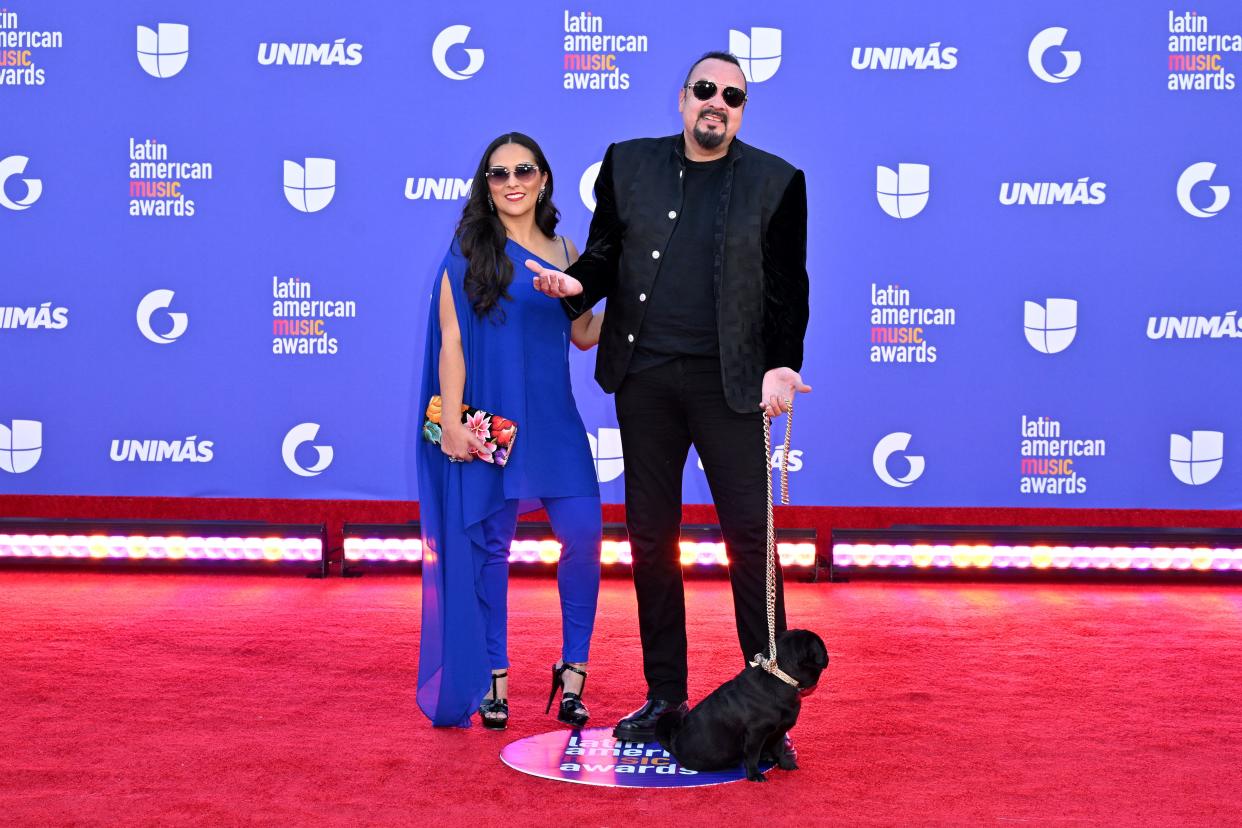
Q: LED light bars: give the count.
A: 3